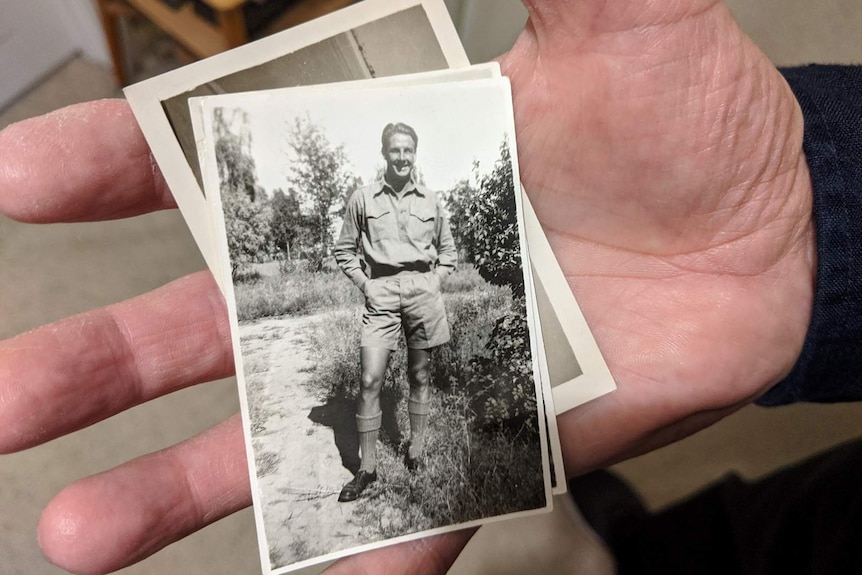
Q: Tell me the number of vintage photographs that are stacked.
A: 3